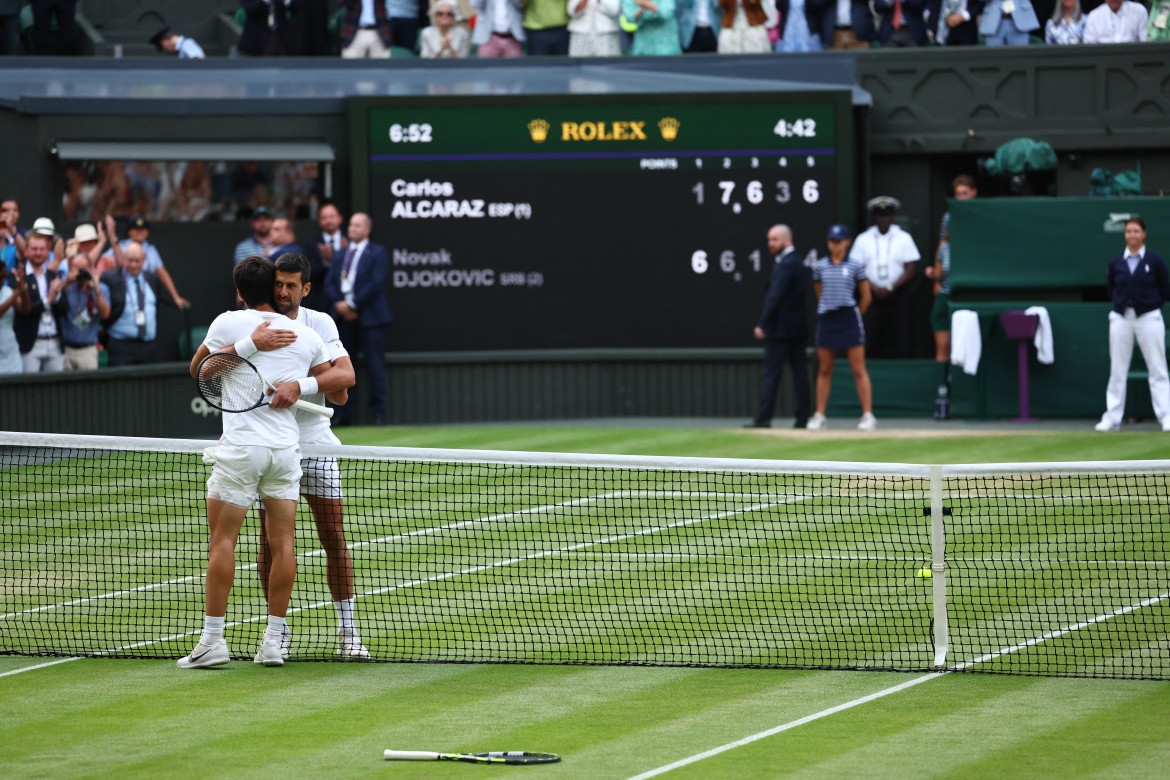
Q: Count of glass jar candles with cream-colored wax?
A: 0